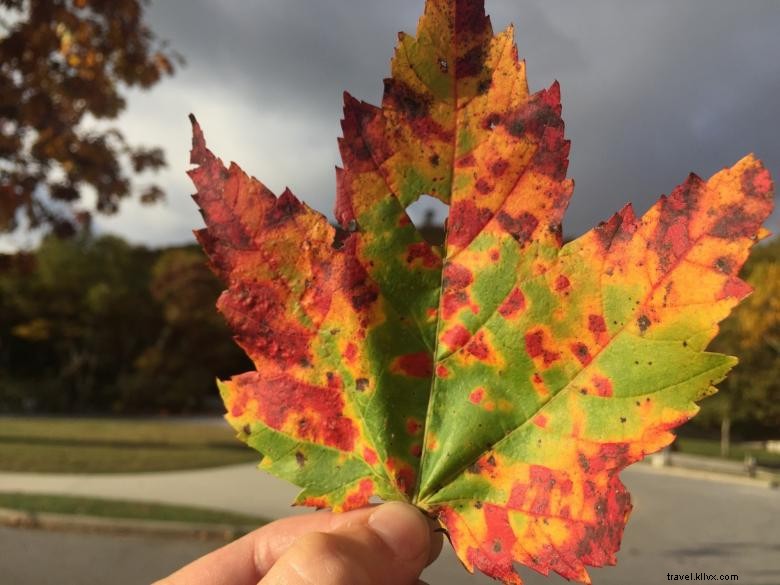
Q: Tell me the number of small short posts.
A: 2